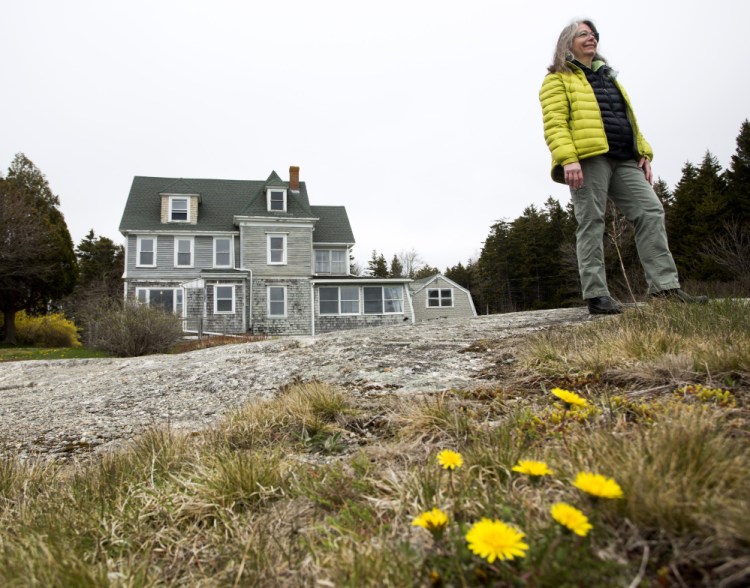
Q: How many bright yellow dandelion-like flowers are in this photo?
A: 7